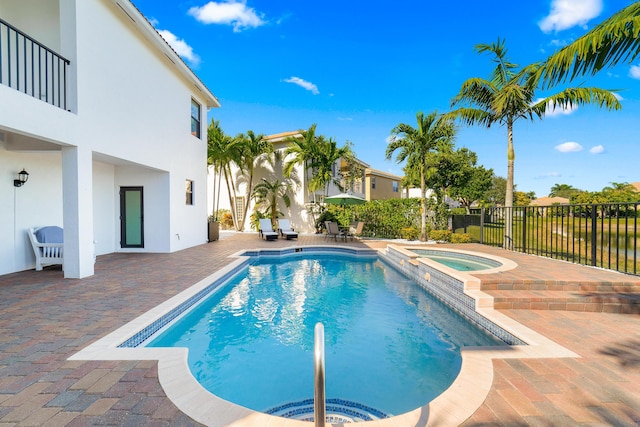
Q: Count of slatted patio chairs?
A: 1